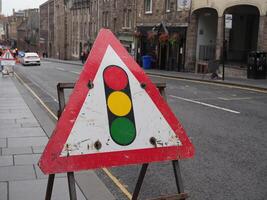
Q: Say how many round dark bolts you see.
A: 4